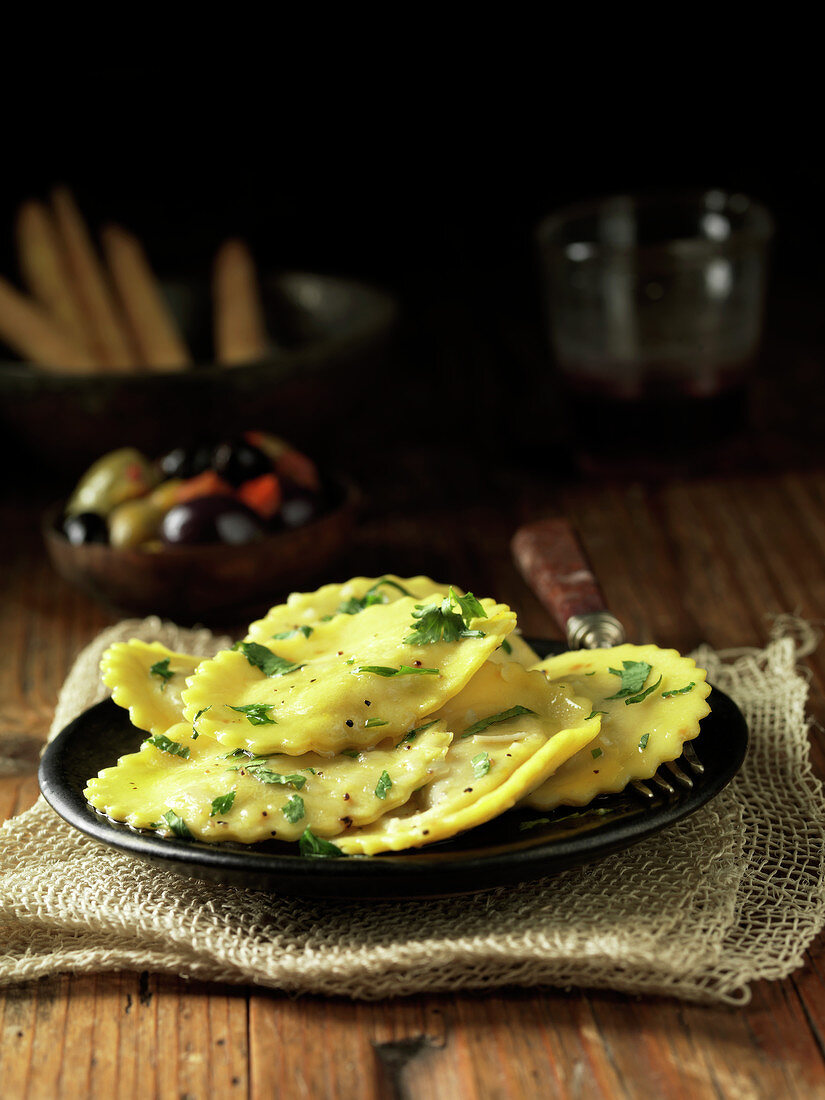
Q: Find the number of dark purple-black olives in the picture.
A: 5